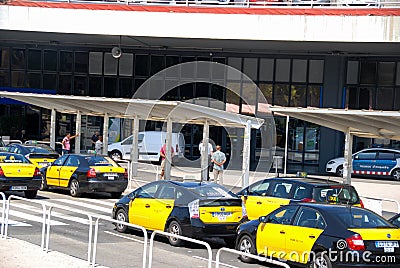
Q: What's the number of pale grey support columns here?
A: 8